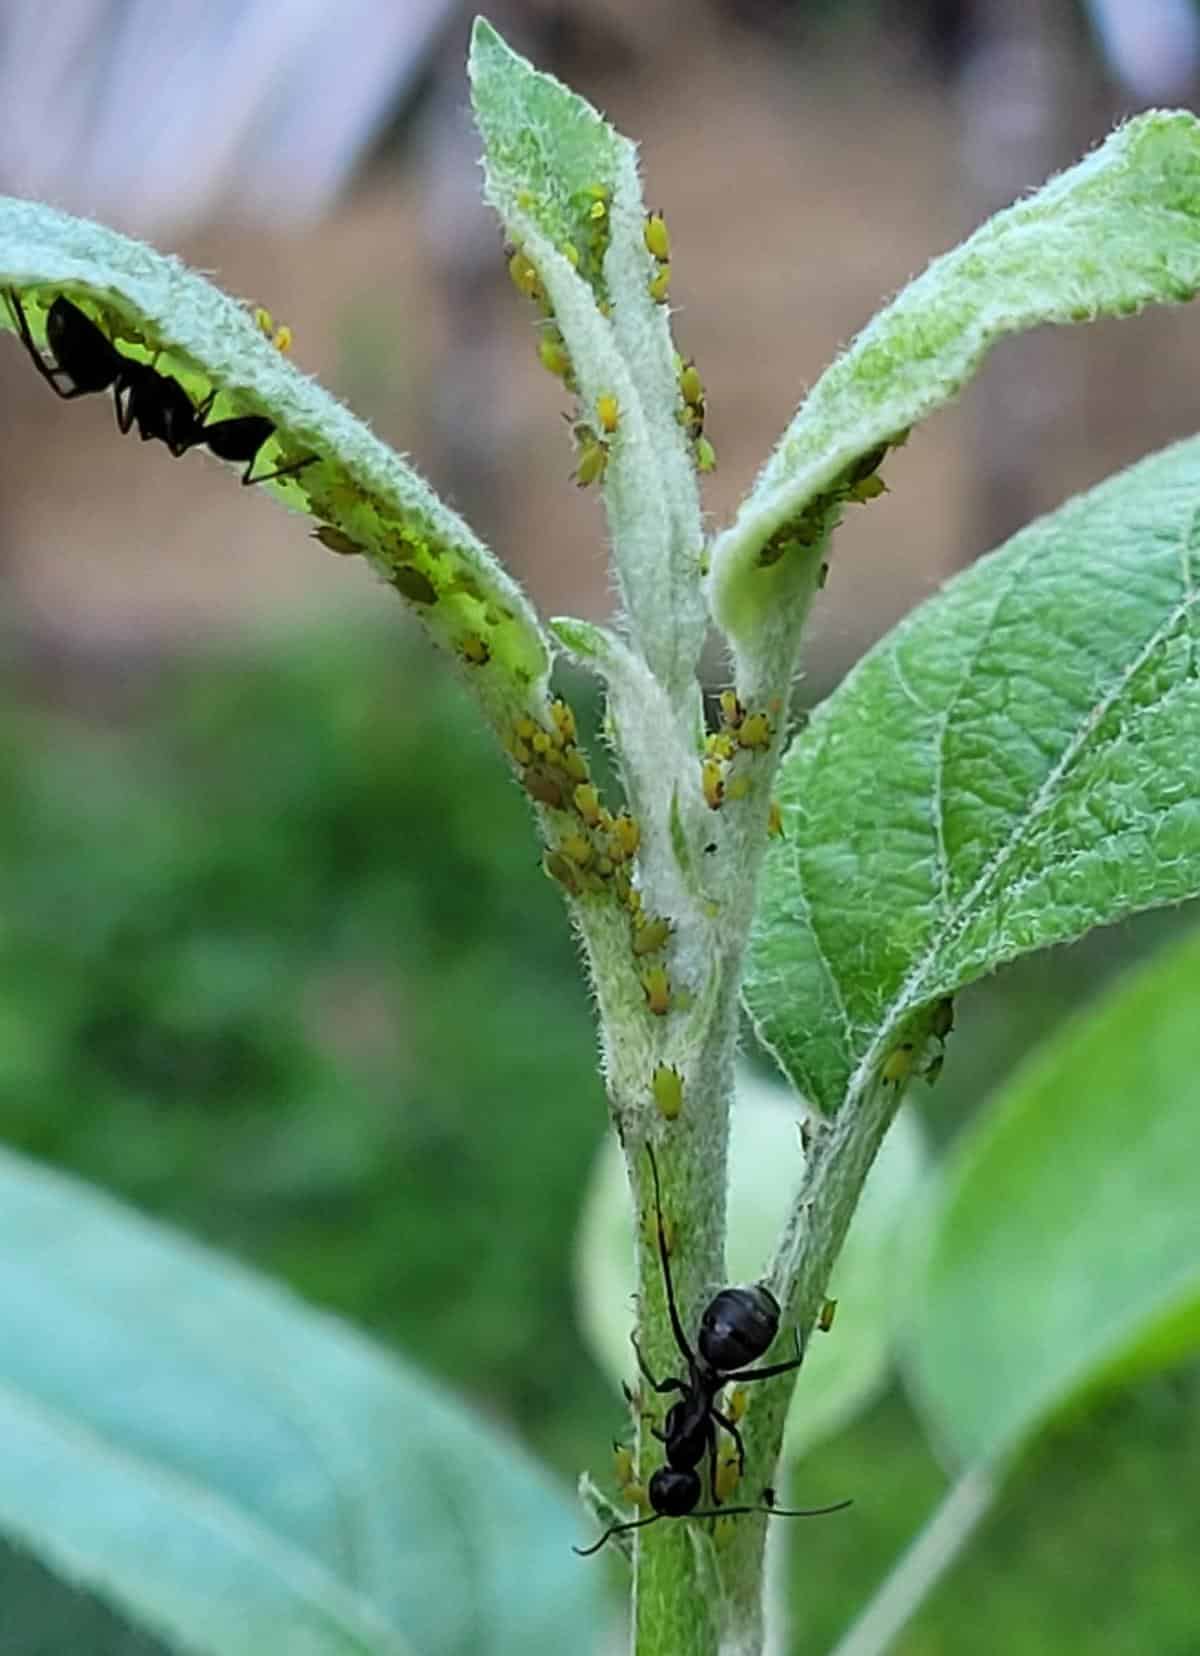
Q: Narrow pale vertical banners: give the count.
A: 0